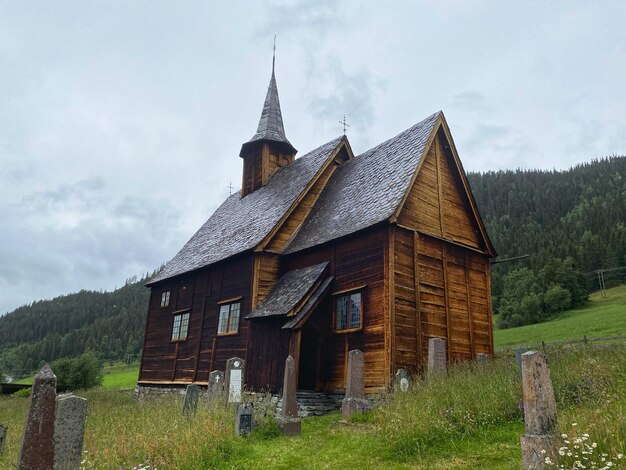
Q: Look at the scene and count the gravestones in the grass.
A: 14